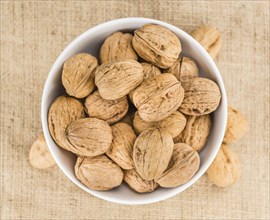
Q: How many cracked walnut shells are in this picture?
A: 0